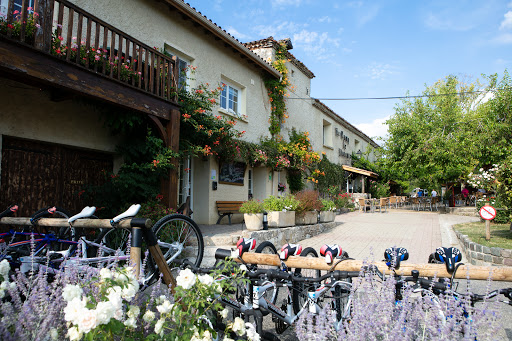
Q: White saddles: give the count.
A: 2